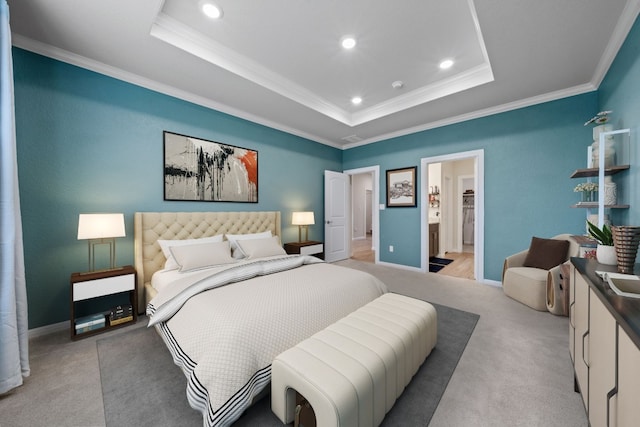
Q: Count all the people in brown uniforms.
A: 0